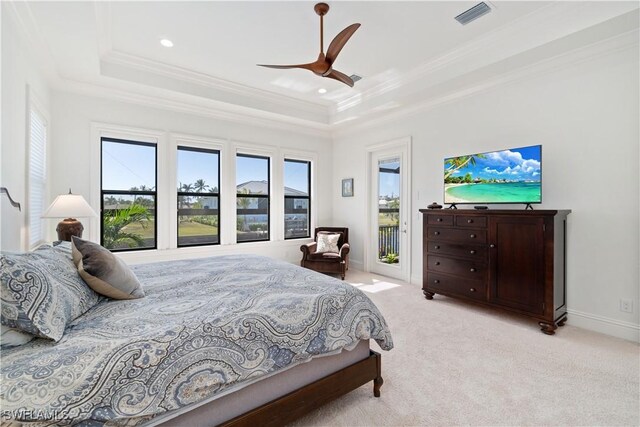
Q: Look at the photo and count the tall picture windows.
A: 4